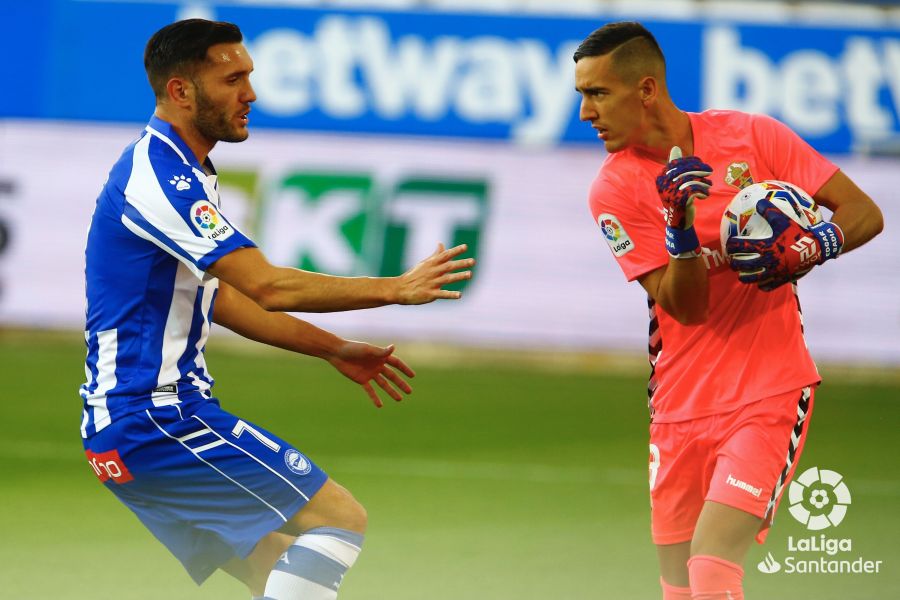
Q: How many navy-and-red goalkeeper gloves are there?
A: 2